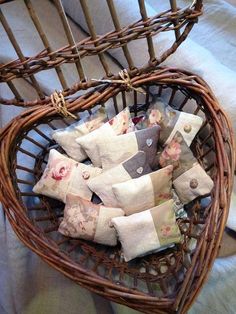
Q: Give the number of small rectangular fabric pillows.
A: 10